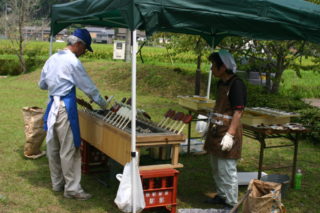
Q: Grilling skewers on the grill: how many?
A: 13